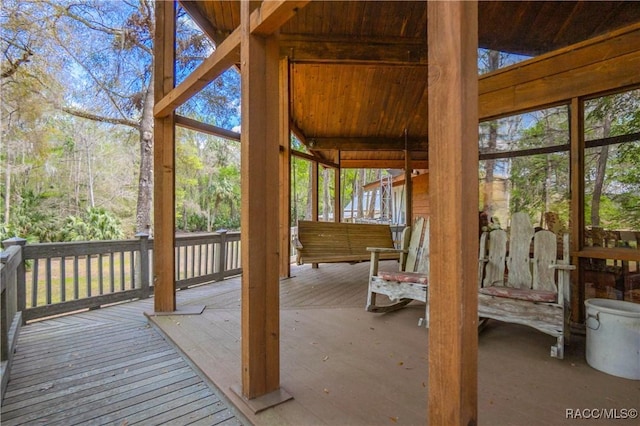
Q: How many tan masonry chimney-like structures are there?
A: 1